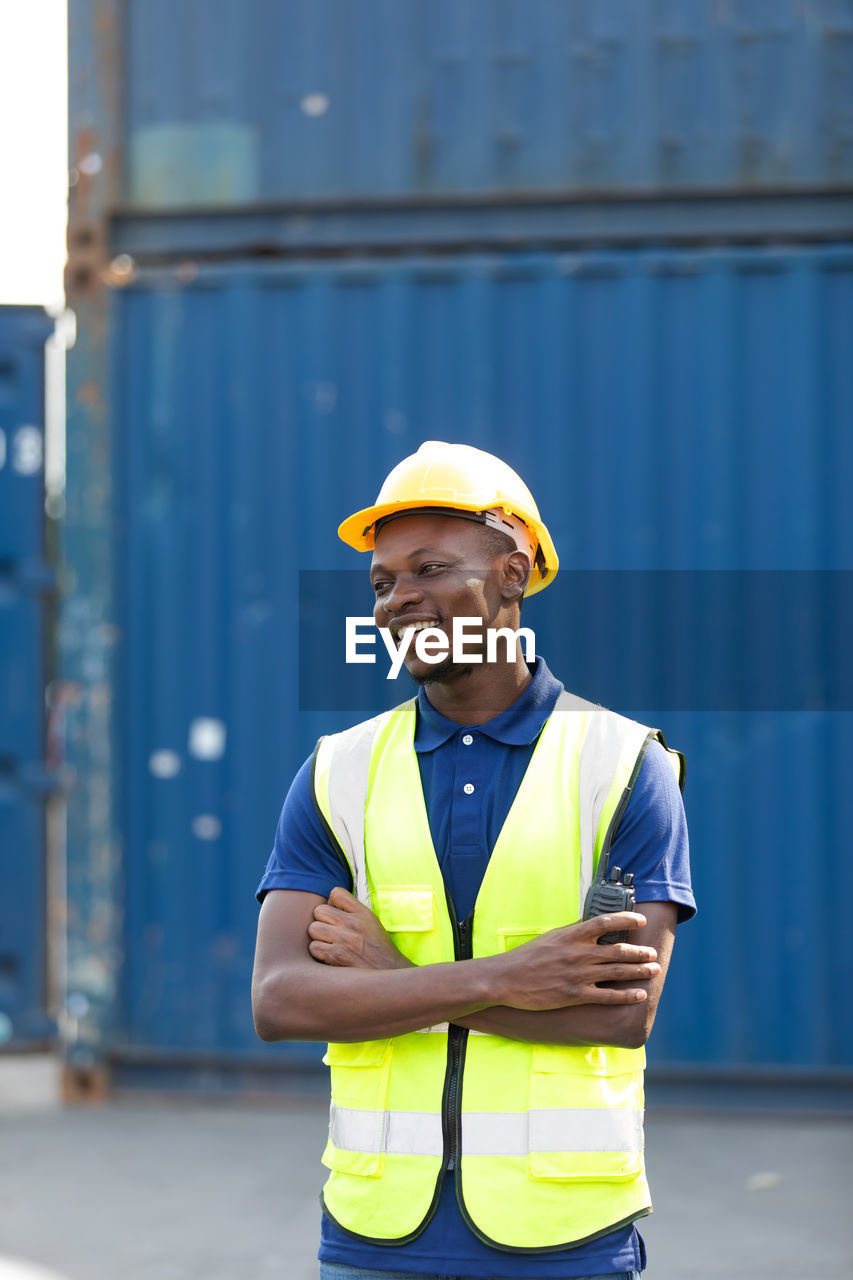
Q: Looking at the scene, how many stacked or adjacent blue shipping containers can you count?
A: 3